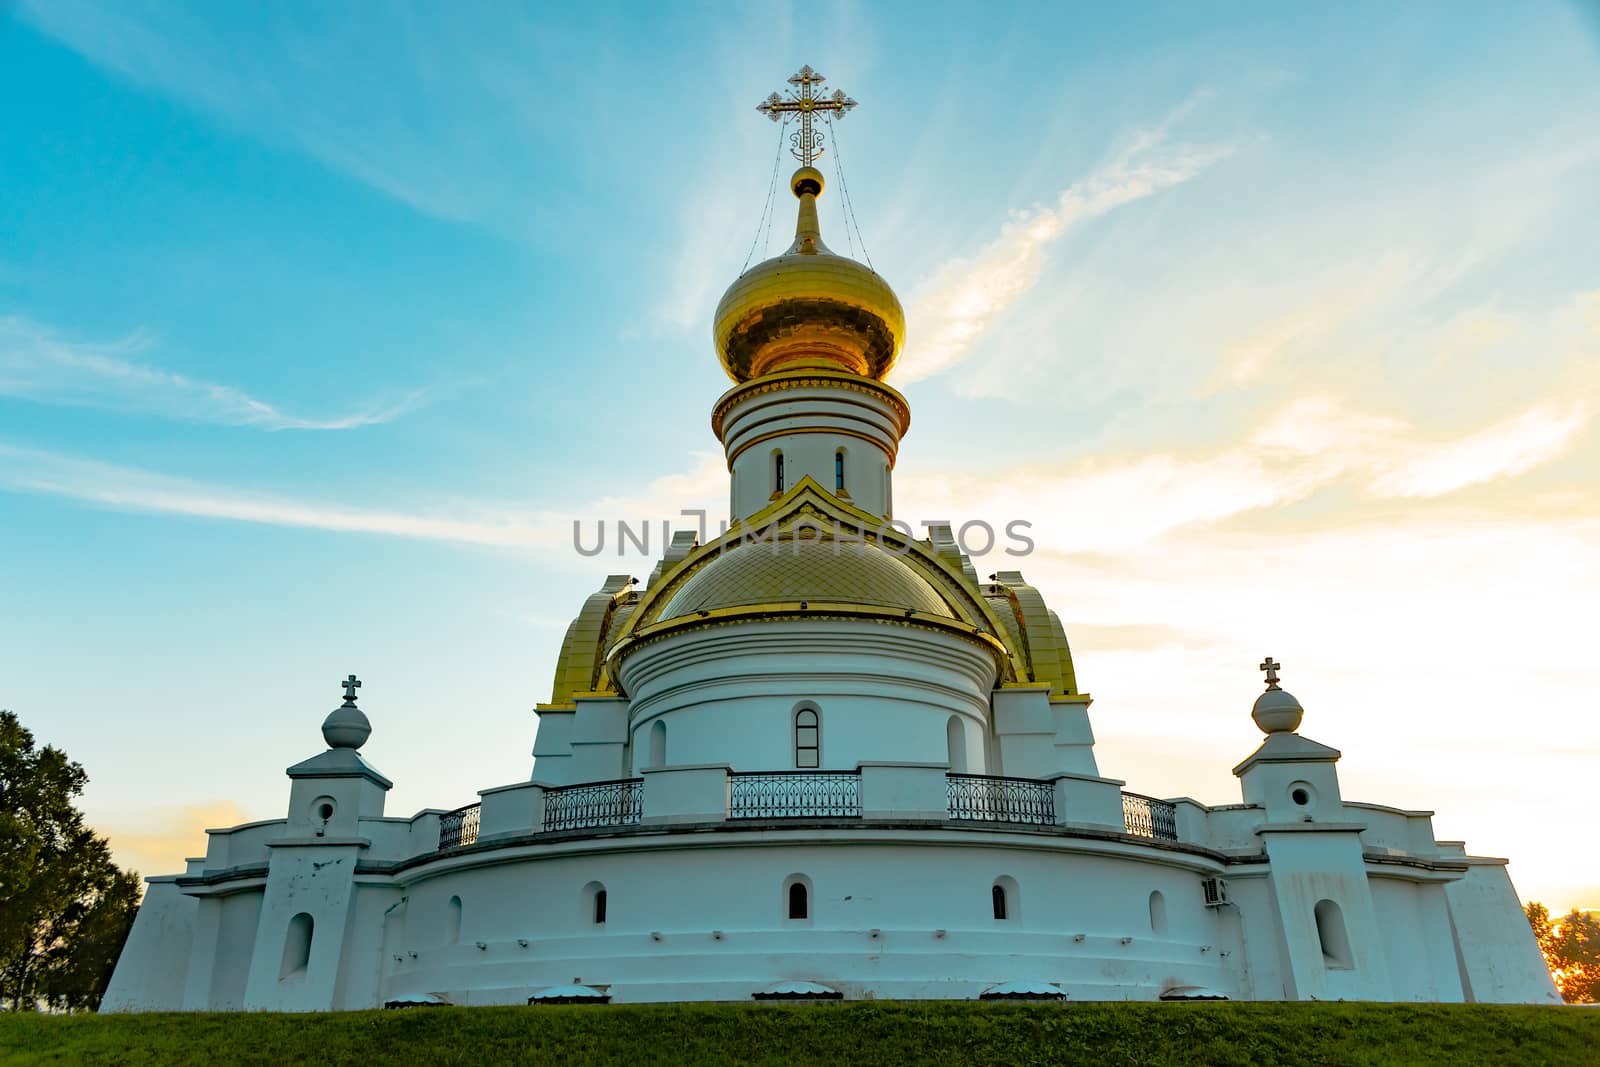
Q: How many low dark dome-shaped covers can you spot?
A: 5